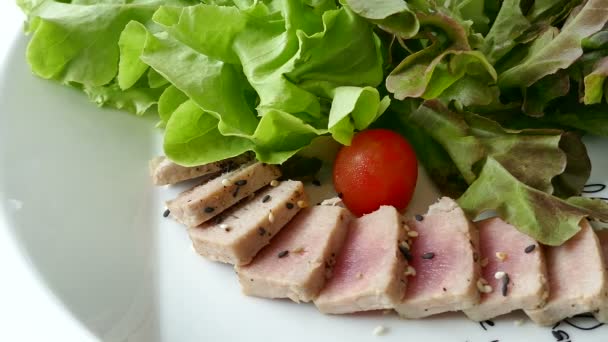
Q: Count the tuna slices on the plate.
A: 9